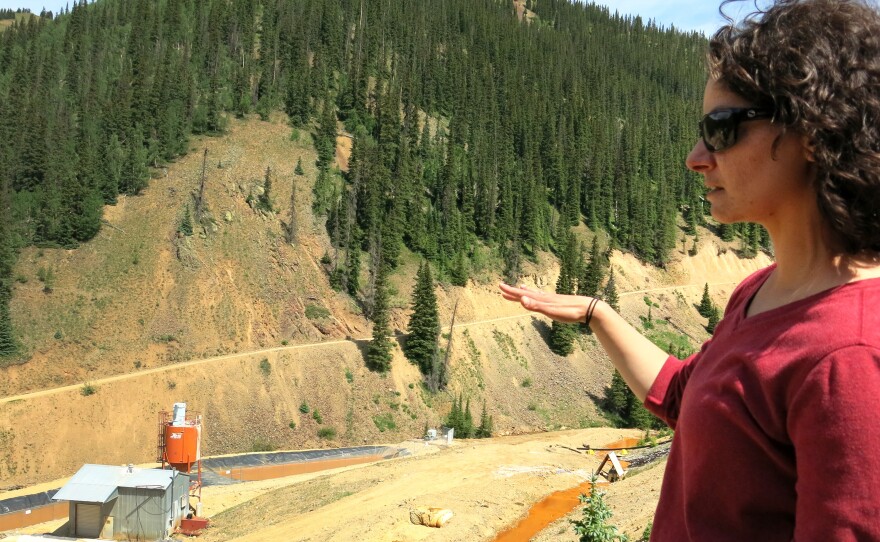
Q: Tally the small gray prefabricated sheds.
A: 1